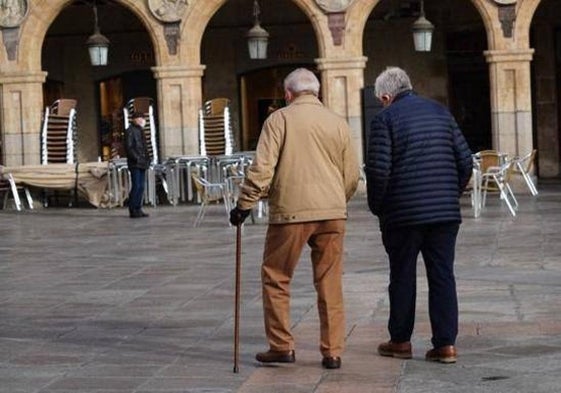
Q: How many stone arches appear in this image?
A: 4